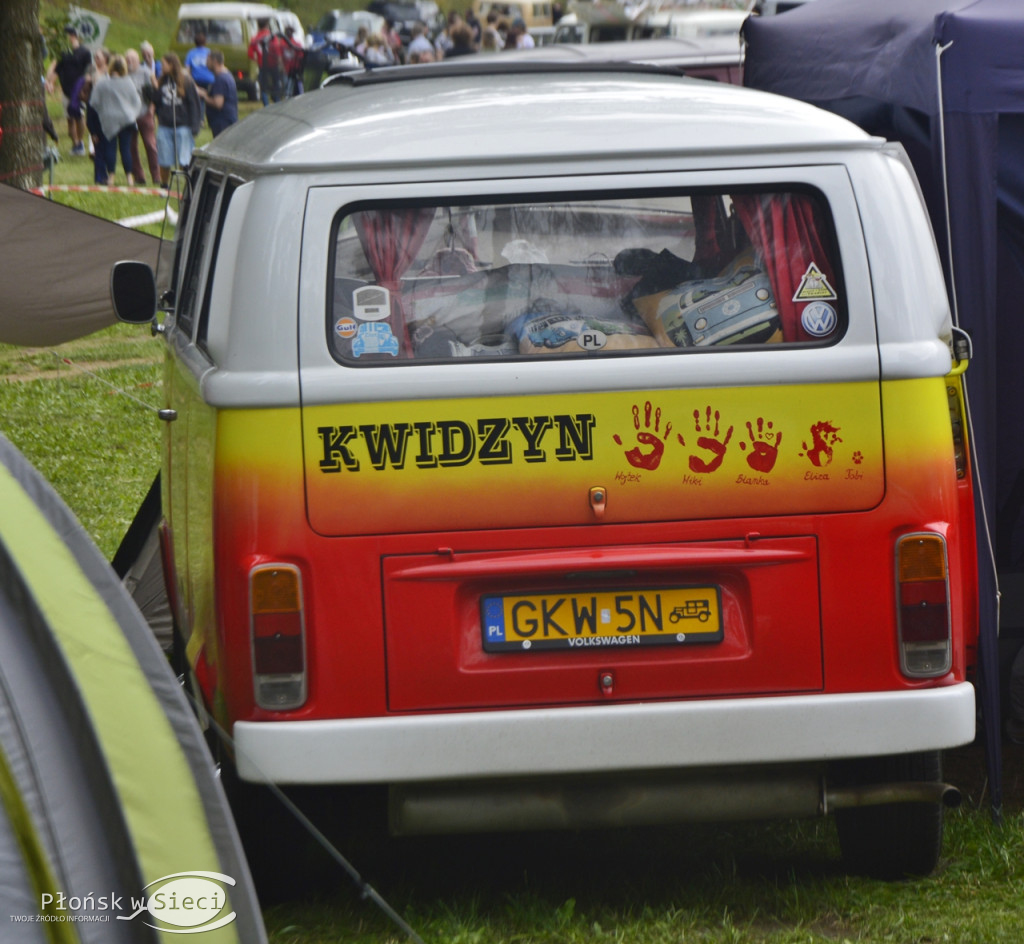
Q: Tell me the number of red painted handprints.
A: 4